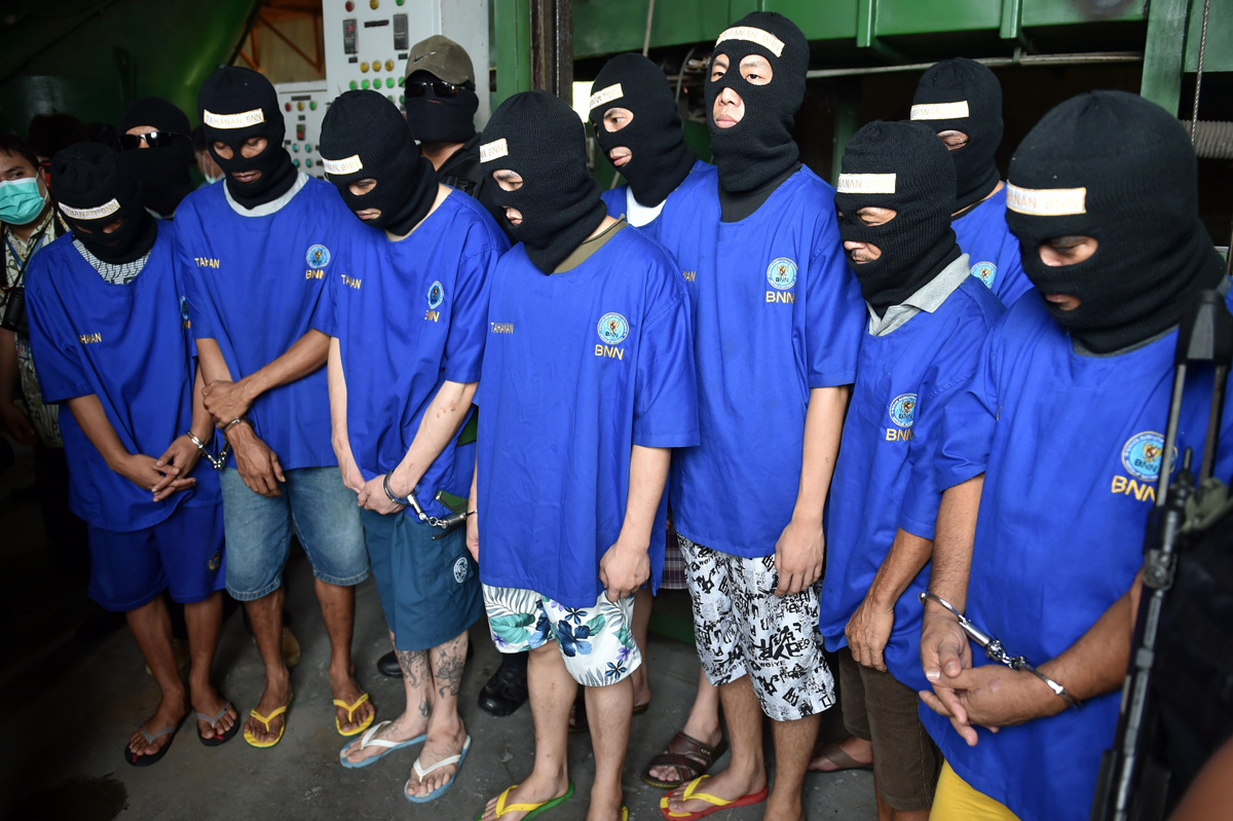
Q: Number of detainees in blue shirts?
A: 9